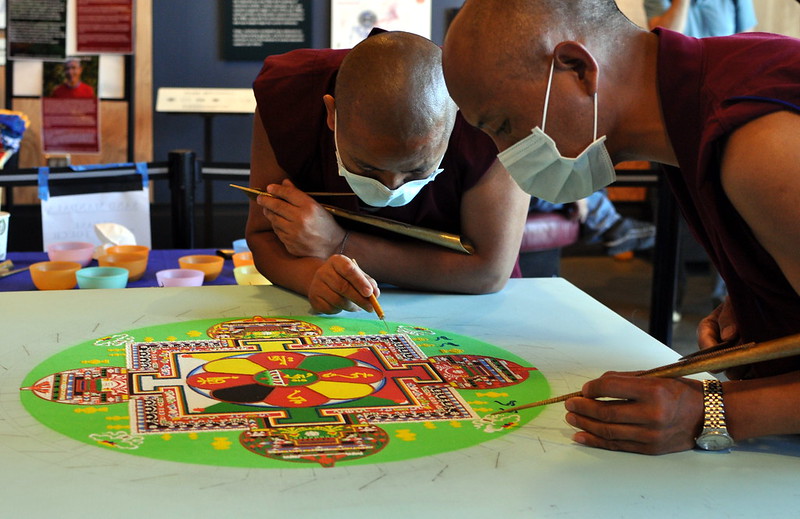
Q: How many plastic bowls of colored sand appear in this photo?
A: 10